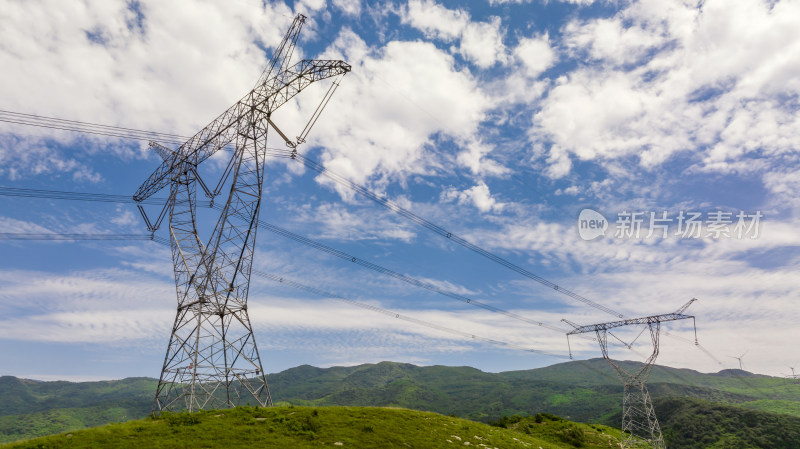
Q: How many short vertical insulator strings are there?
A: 2